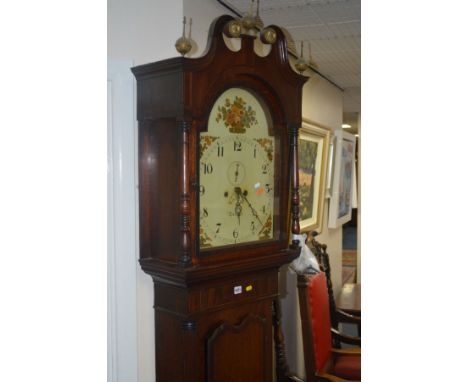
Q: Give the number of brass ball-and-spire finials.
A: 3